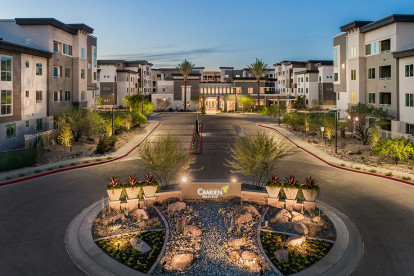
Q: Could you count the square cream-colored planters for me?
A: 6